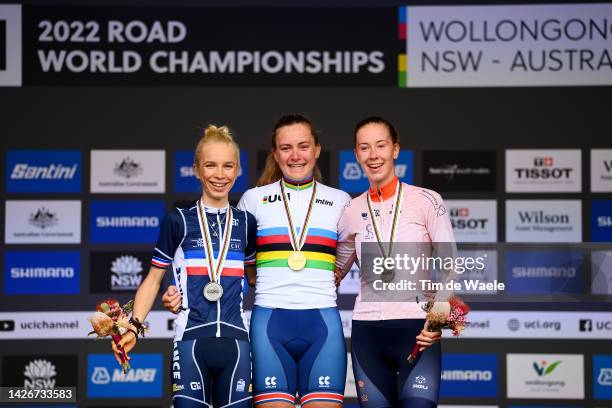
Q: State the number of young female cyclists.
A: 3